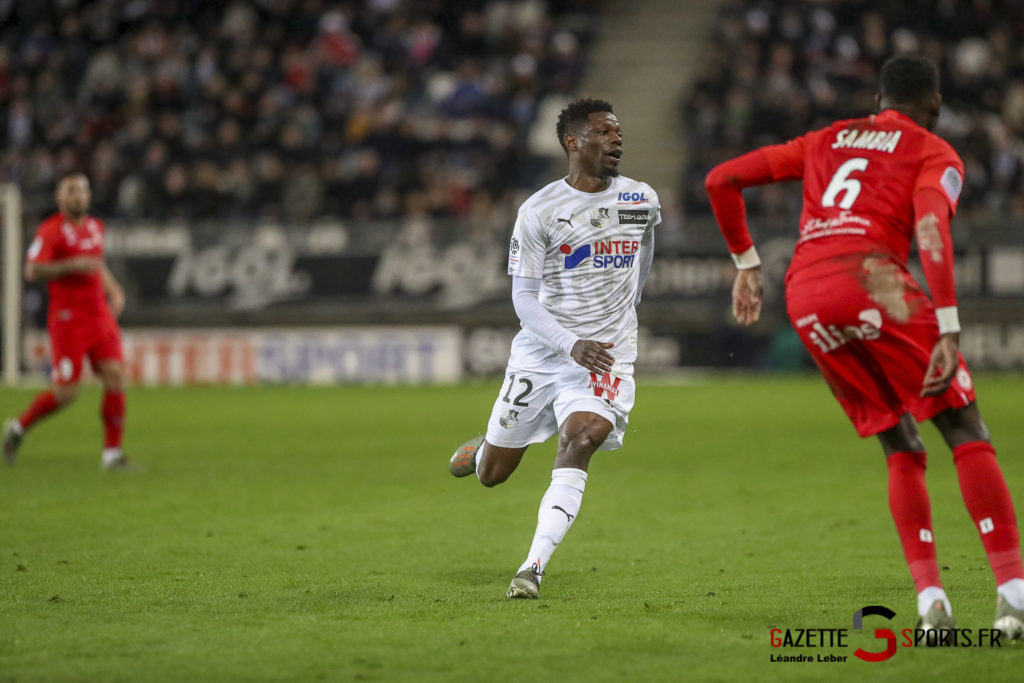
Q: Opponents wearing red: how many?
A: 2